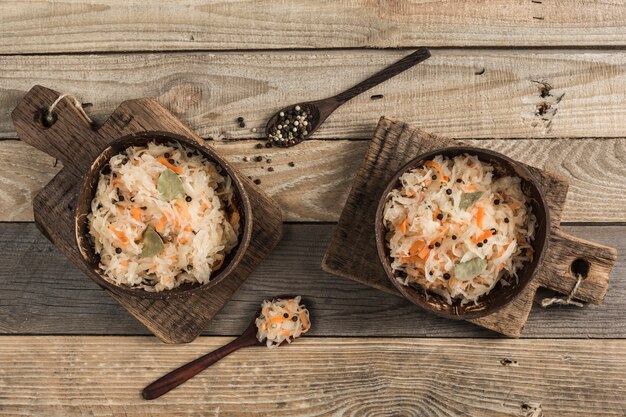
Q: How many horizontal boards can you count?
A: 5